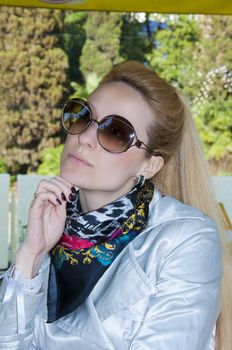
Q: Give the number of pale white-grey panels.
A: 3